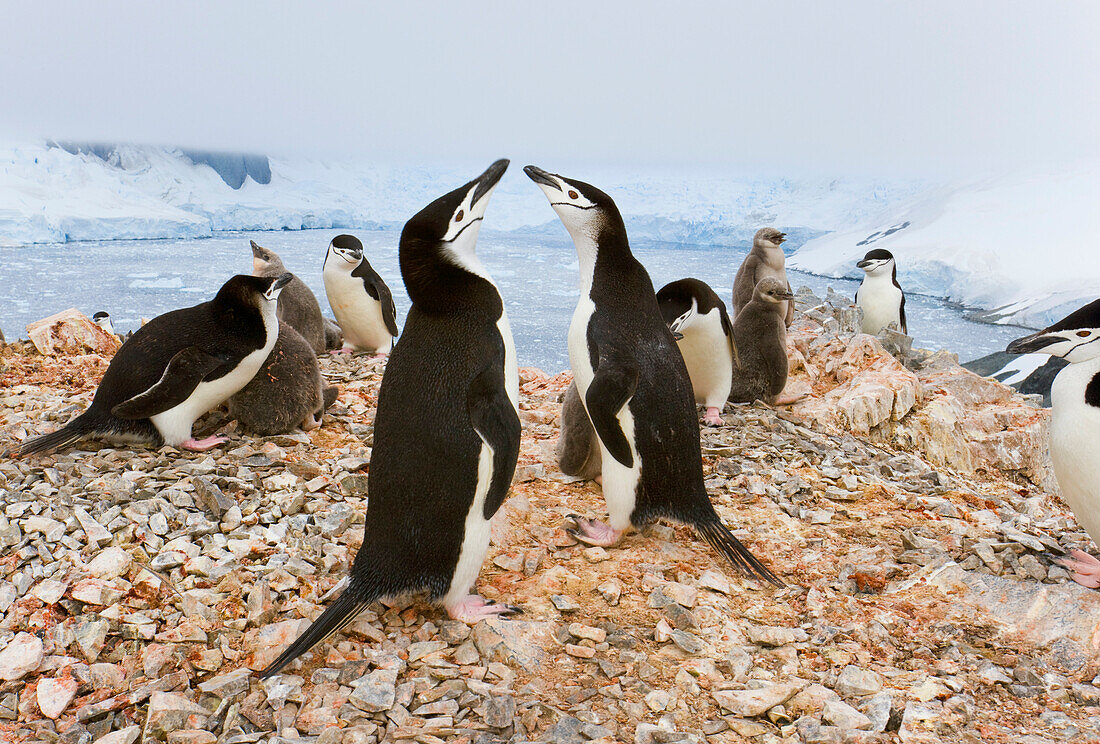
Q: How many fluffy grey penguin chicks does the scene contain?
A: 5